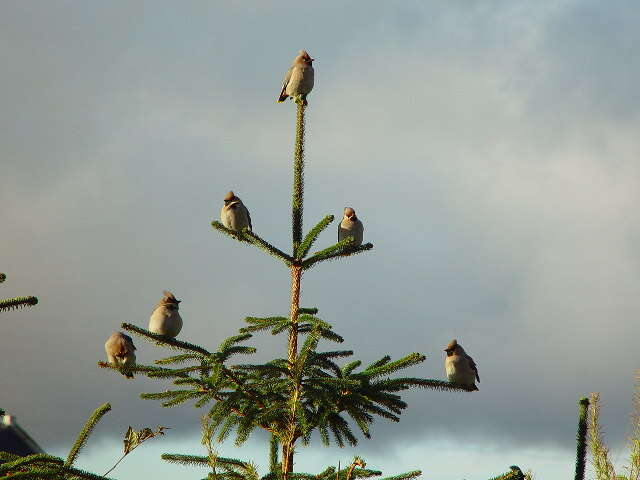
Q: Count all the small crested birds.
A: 6